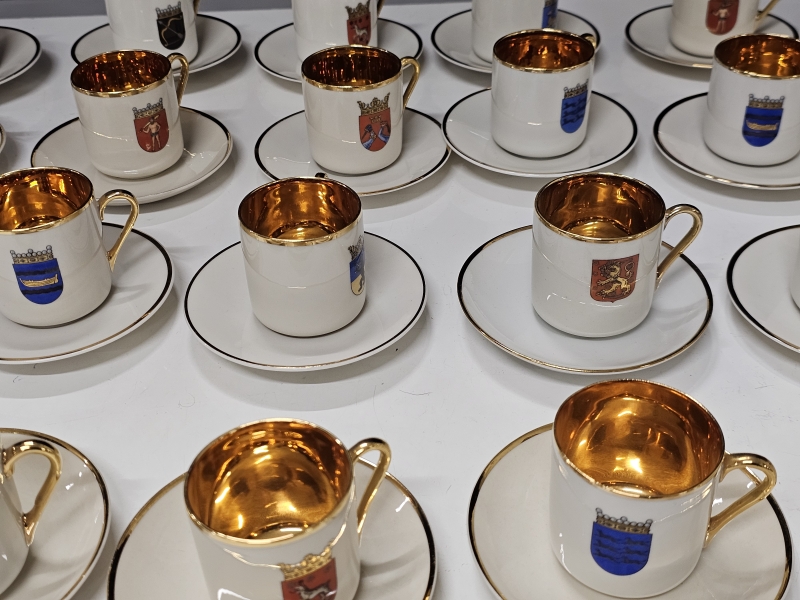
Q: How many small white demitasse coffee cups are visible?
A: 15